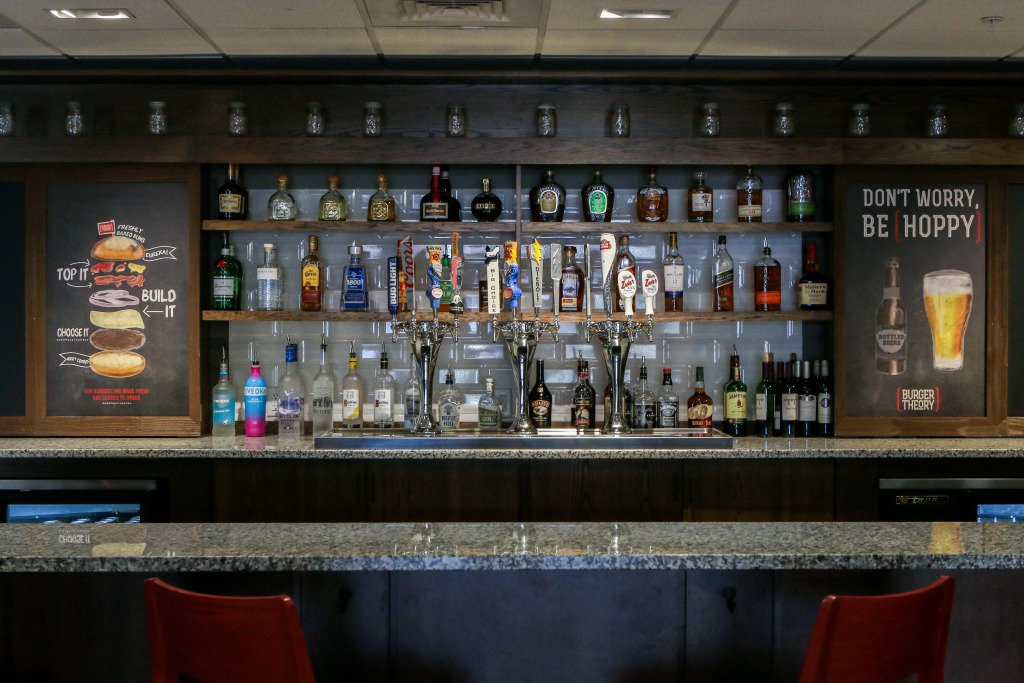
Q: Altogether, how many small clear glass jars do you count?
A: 14